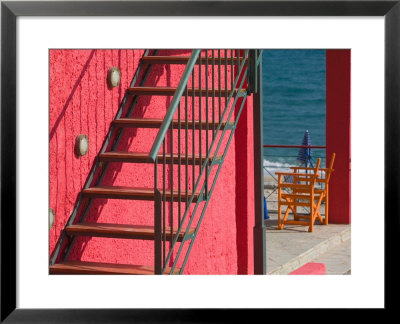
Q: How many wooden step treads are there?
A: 7